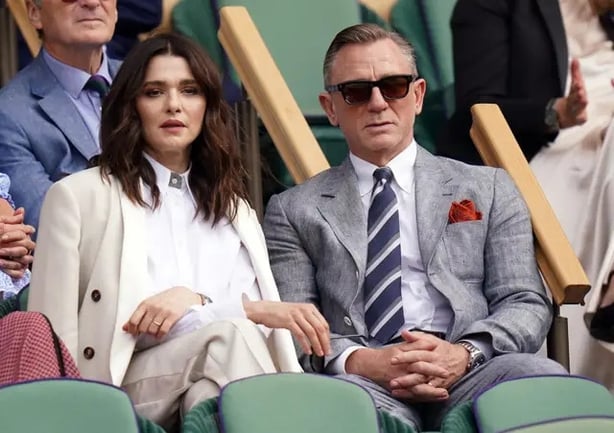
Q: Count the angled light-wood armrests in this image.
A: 3